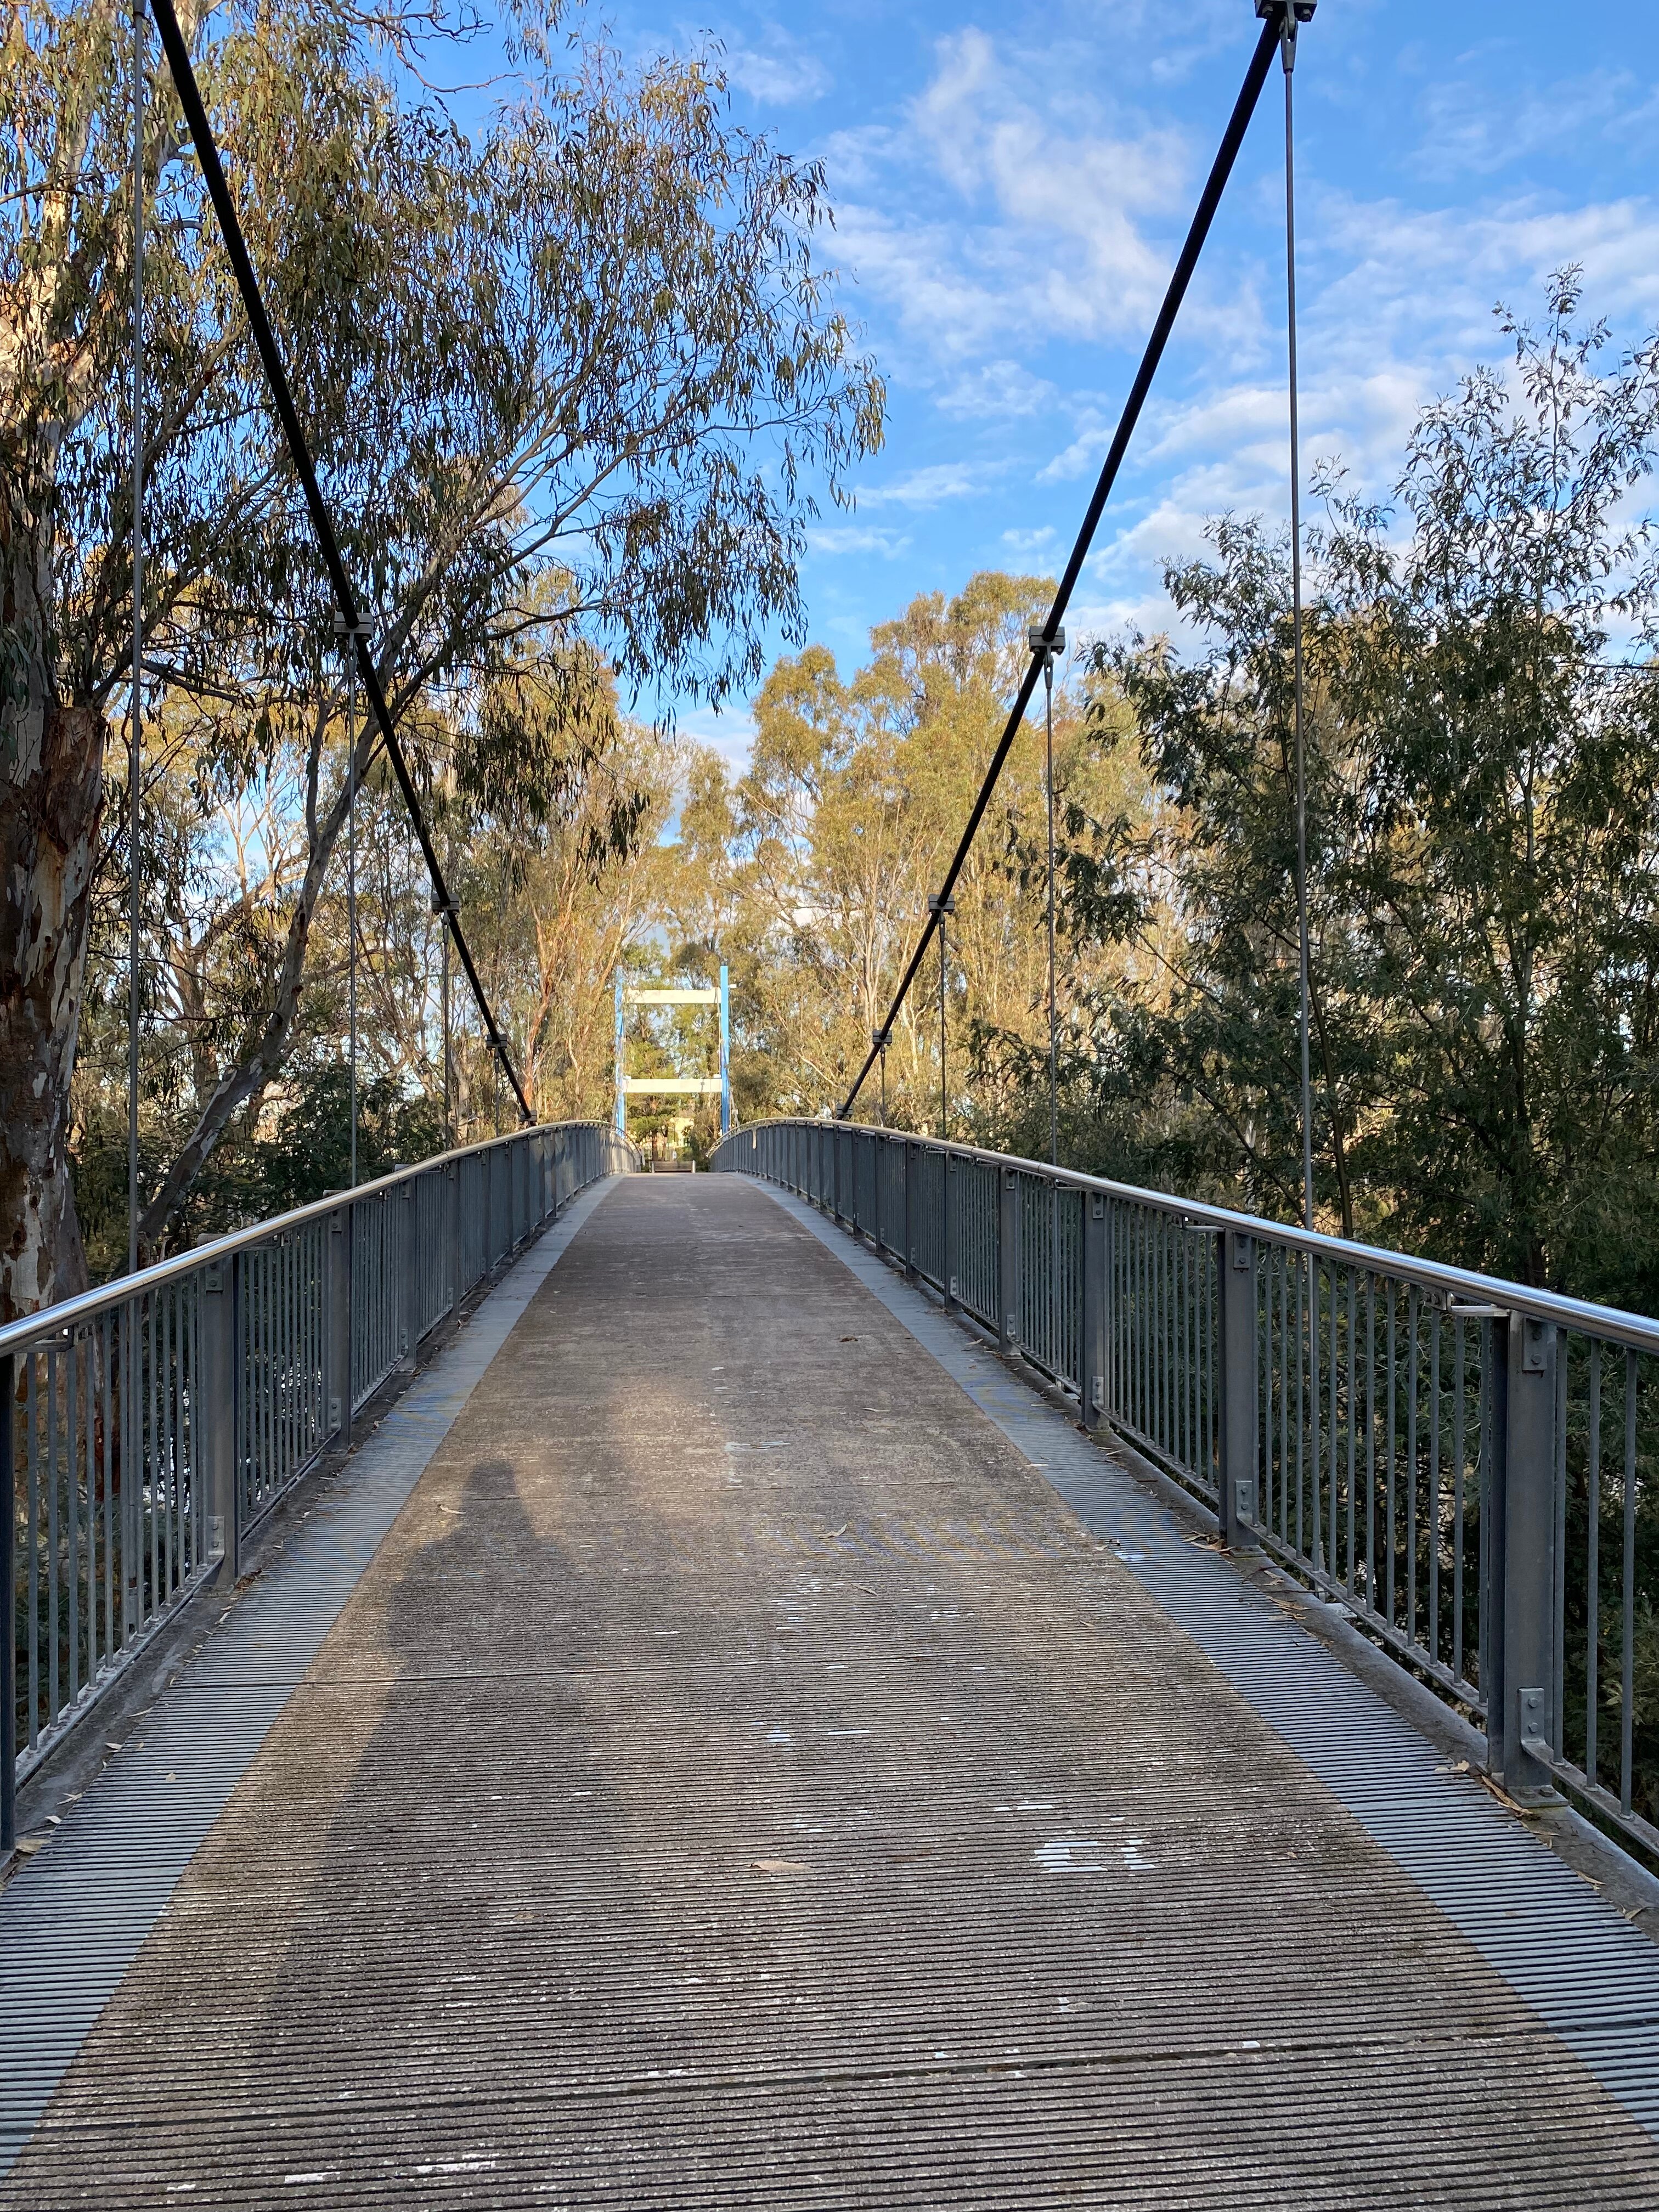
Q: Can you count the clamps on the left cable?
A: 4